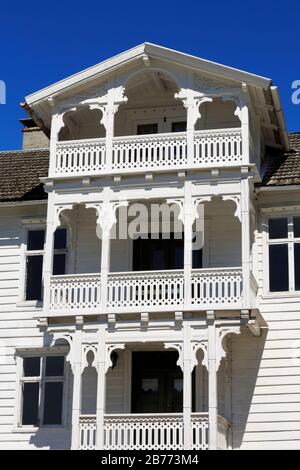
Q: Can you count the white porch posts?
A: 12